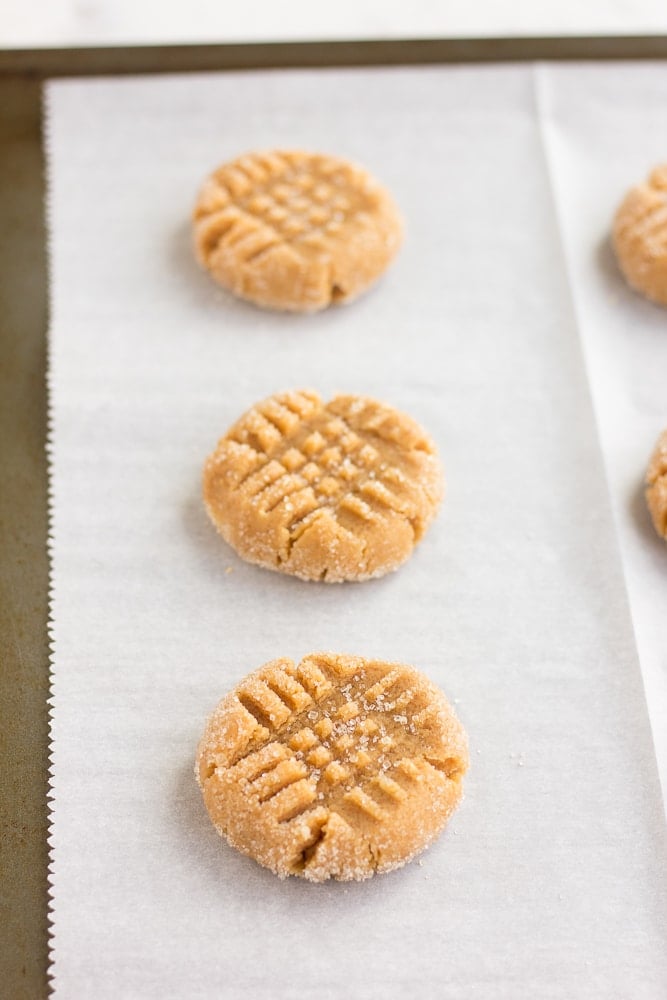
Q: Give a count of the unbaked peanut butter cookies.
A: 5